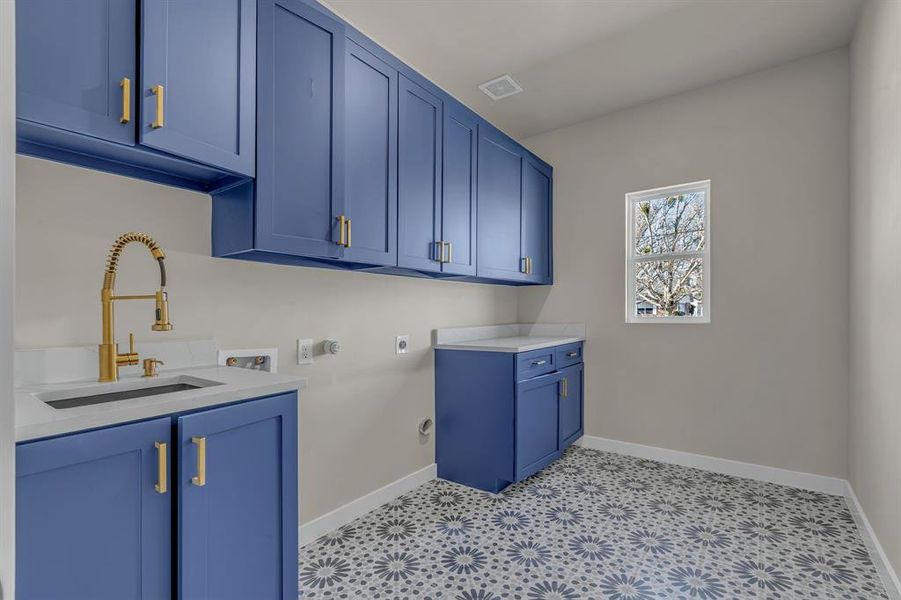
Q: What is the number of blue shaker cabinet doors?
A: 12